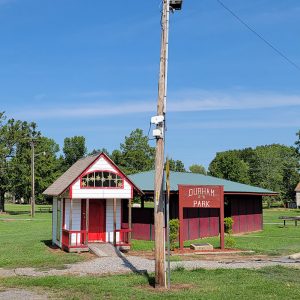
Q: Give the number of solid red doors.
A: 1